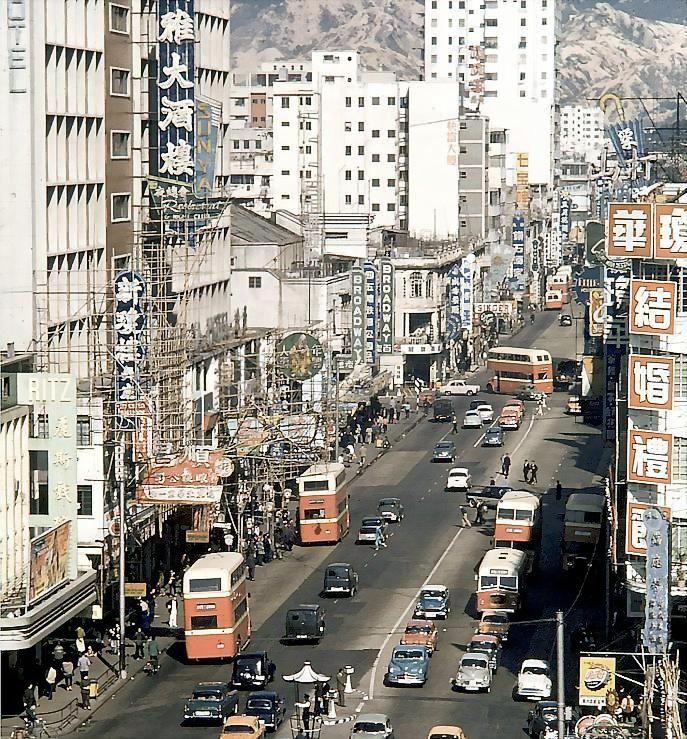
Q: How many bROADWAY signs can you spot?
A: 2